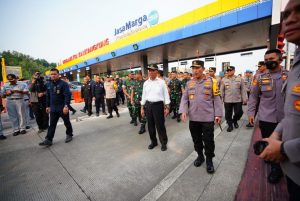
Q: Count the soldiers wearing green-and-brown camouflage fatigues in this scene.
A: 4